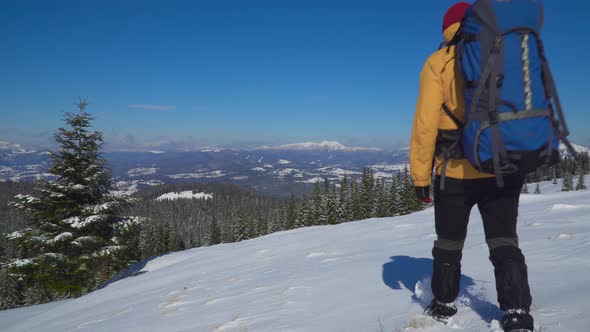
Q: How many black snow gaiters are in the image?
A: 2